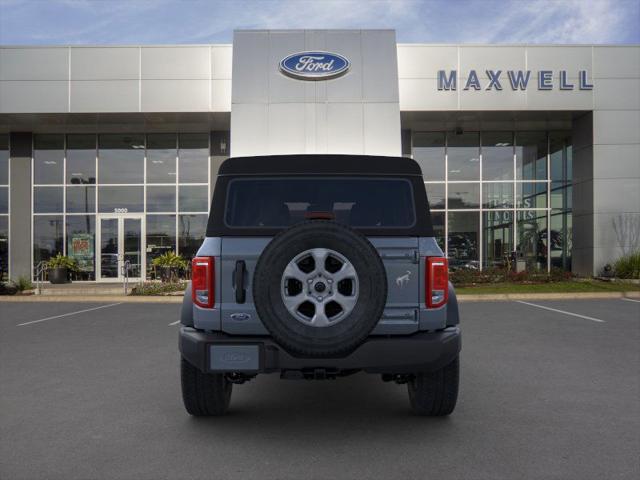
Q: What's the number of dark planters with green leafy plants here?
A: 2